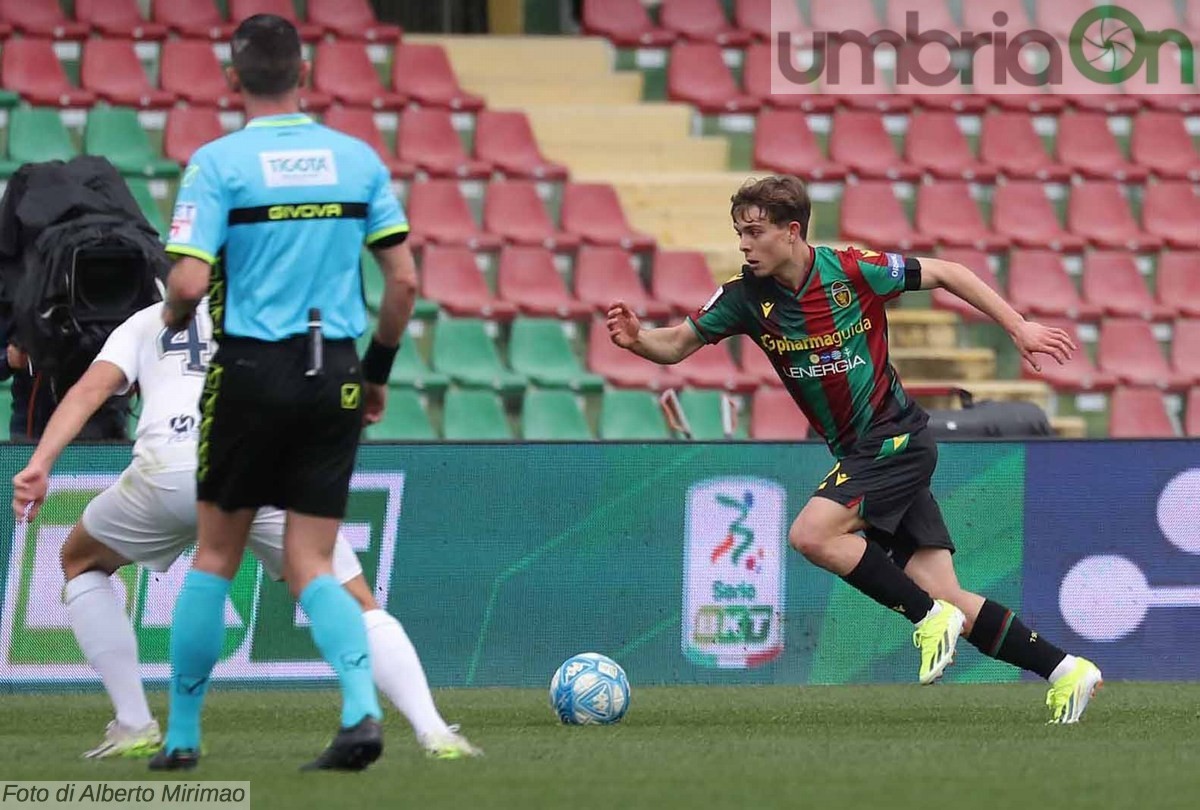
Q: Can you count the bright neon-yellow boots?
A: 2